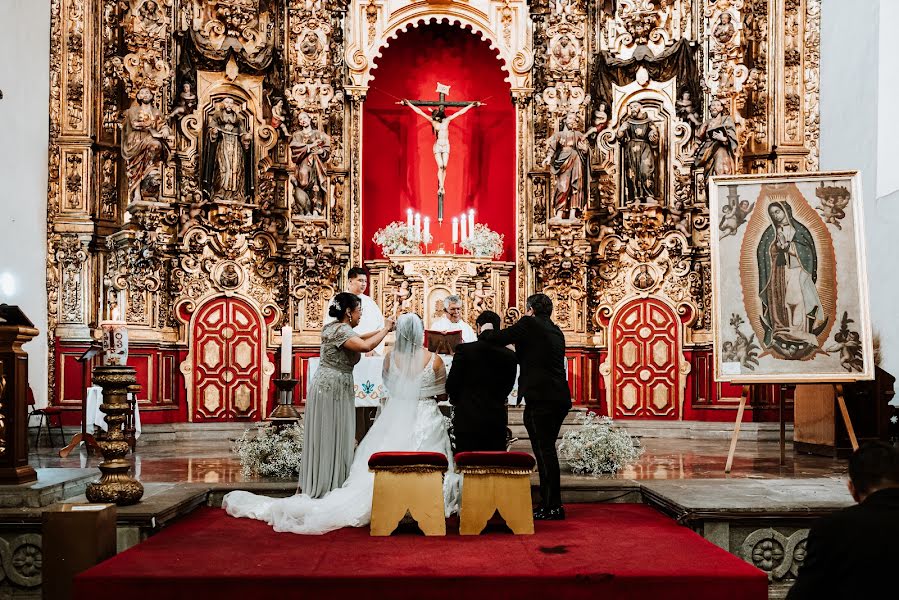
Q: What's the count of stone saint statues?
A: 6